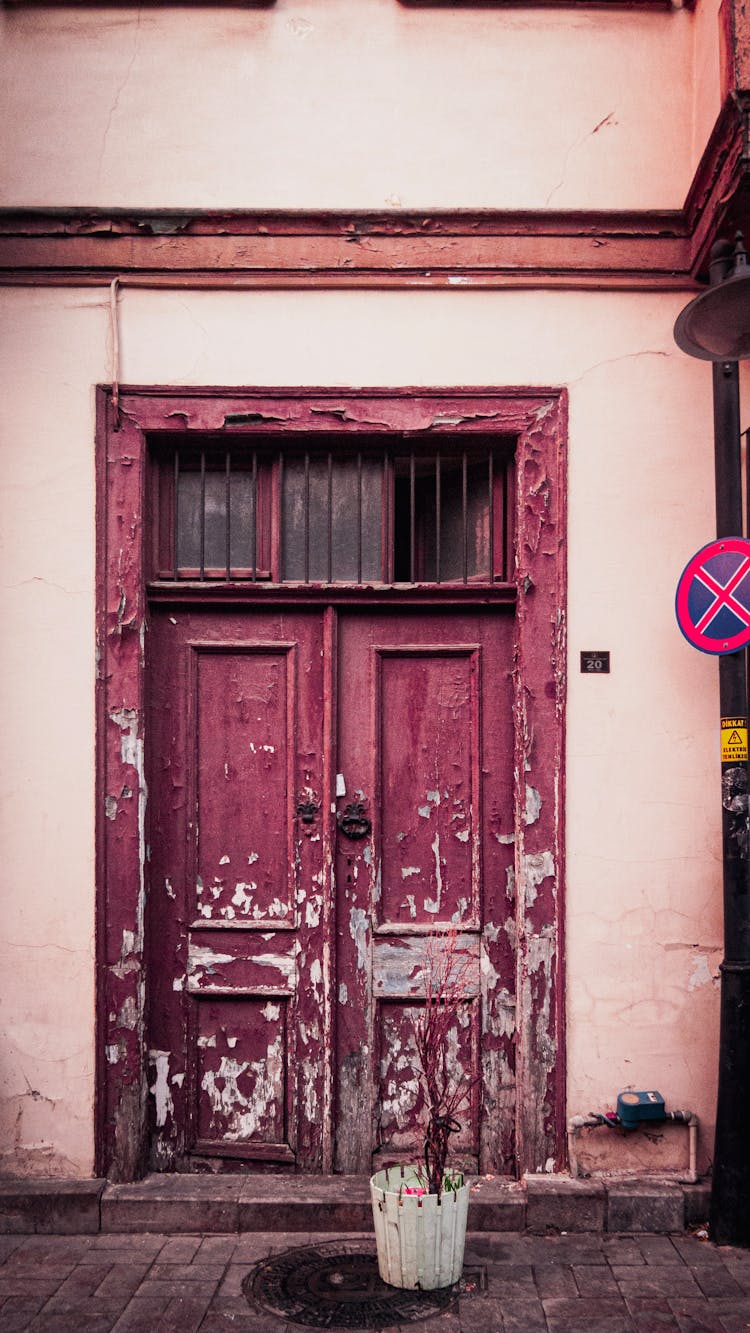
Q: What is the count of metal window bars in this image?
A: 13